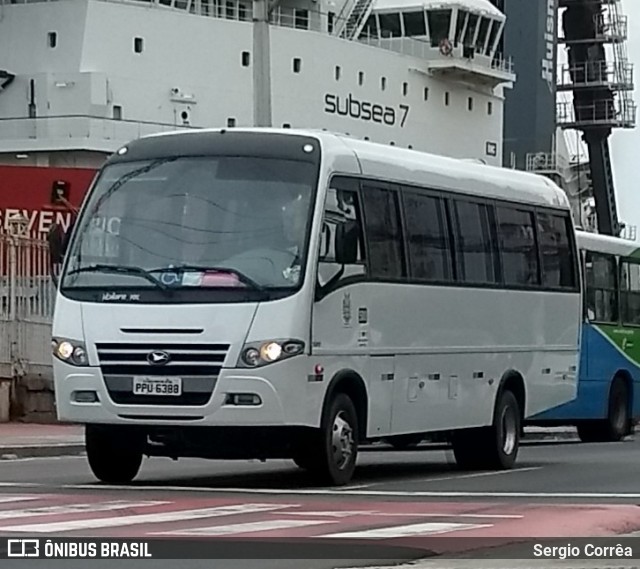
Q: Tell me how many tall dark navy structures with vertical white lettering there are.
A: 1